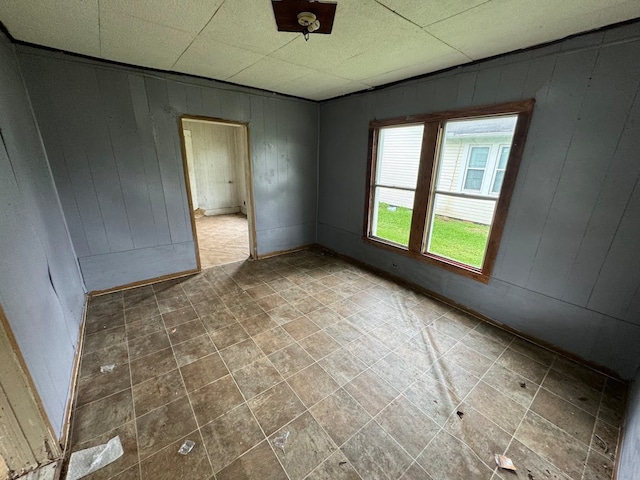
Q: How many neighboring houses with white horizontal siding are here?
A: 1